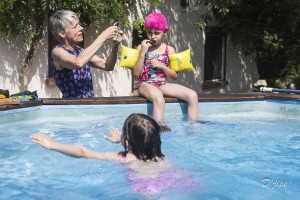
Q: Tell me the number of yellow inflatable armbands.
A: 2